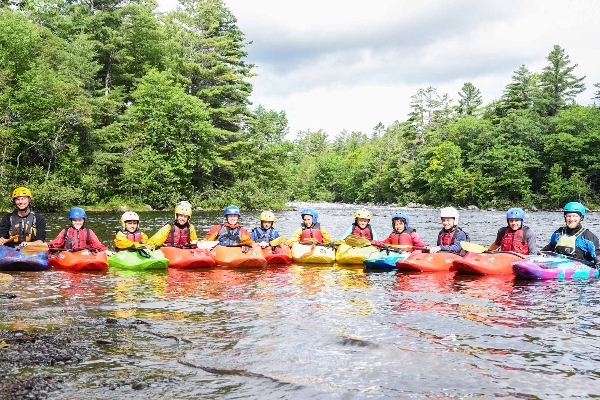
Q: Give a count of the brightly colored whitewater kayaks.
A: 12